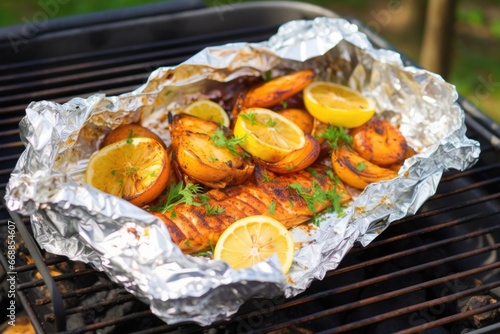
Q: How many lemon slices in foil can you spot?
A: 5